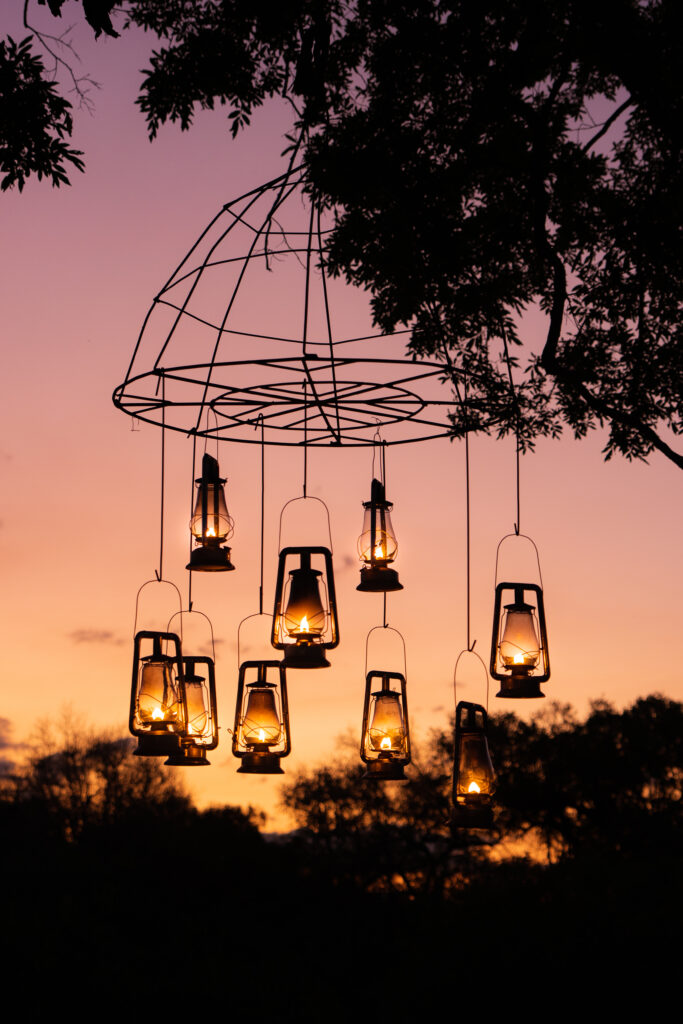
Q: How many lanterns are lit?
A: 9